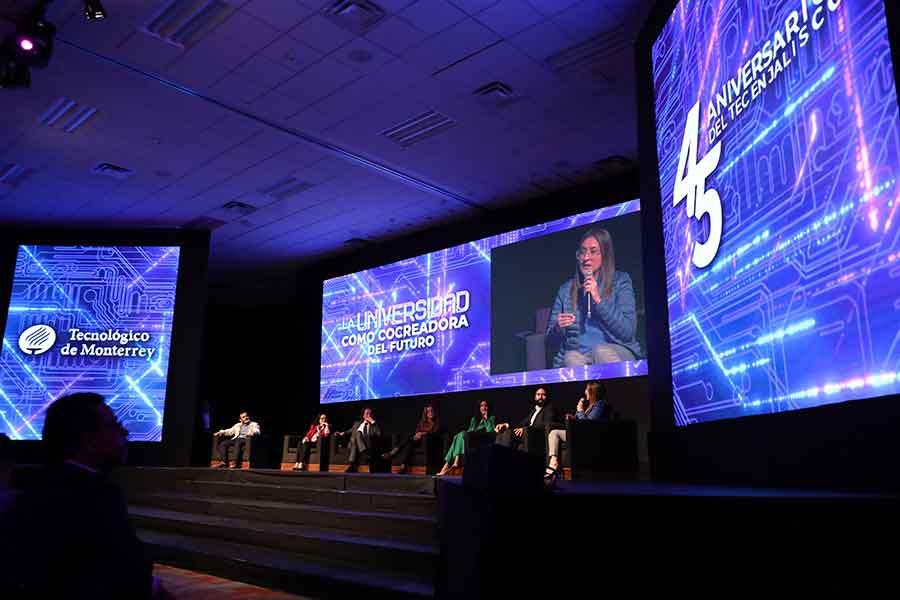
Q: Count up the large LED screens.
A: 3